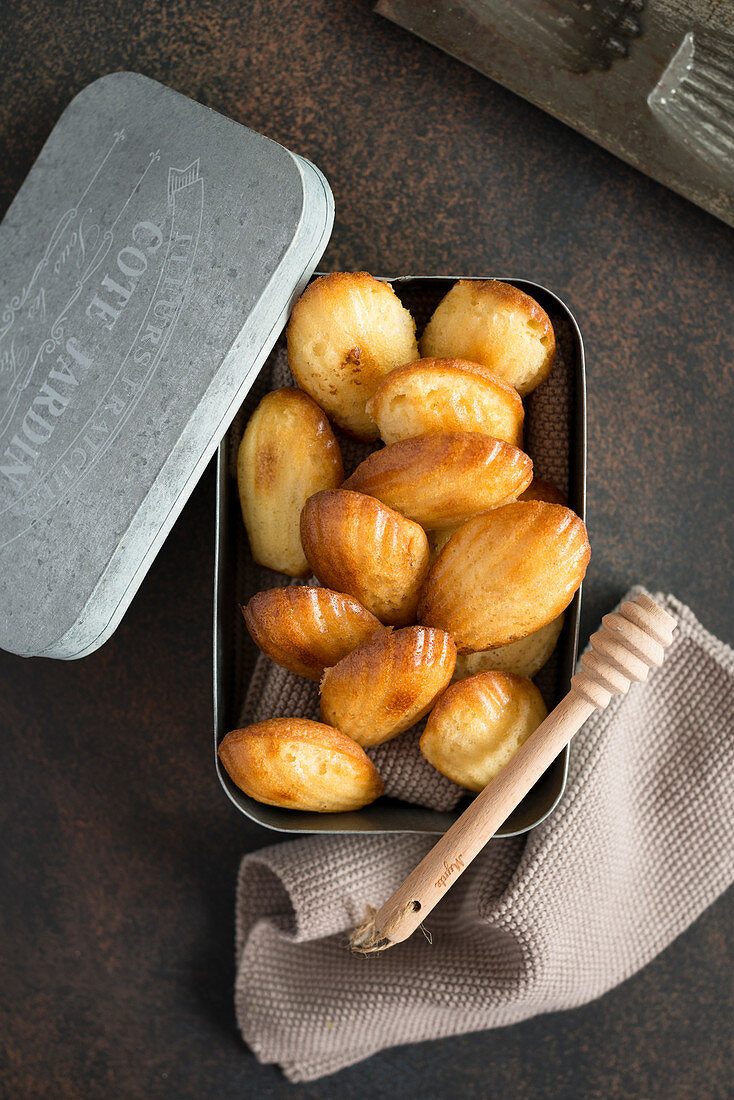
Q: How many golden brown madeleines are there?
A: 13